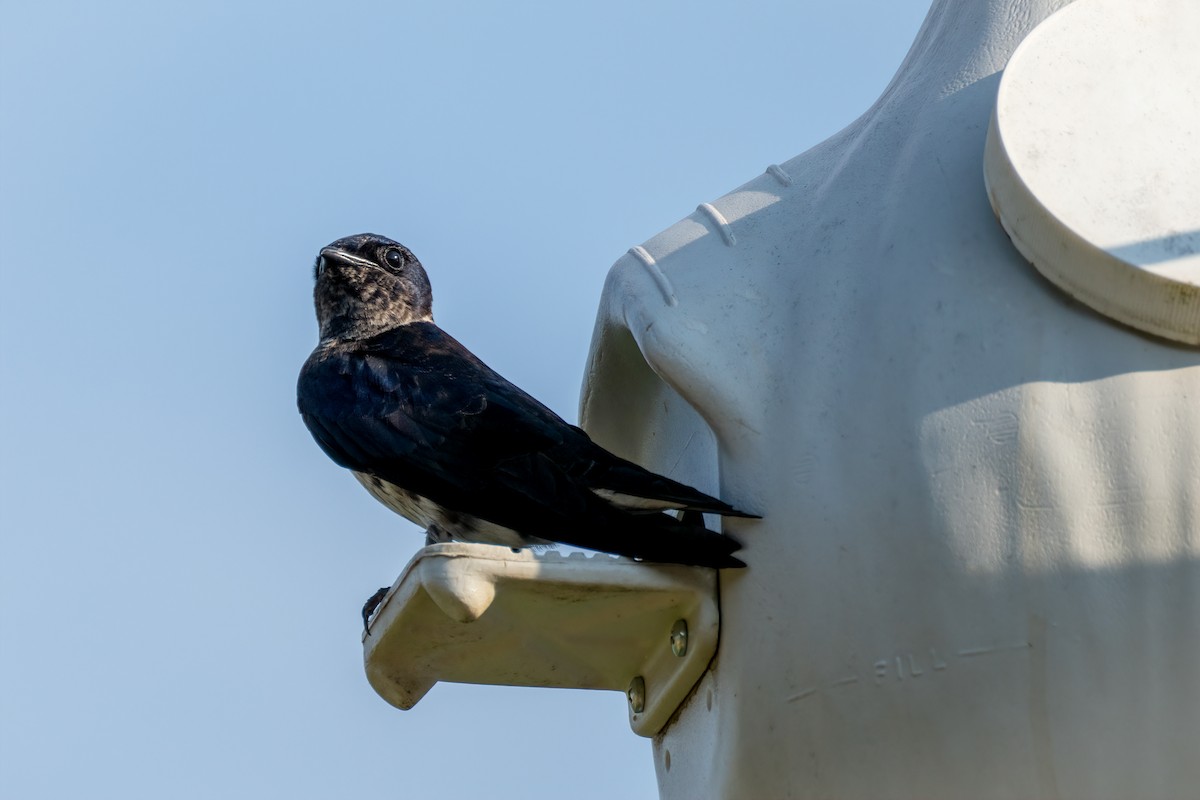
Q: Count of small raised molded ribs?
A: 3